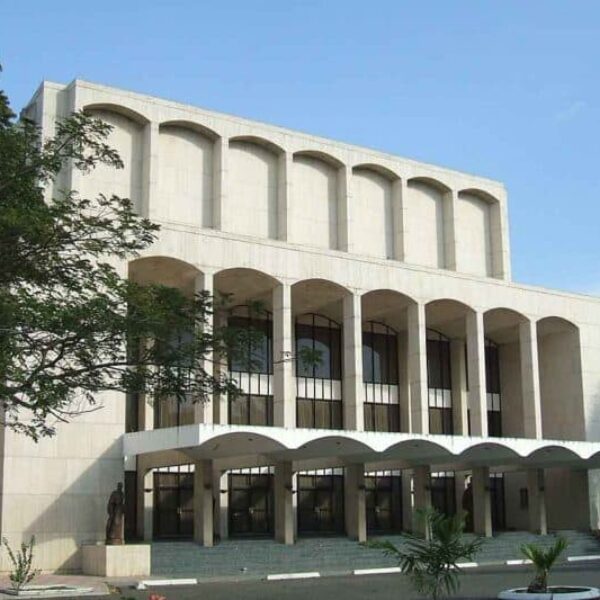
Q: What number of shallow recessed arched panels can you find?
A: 7